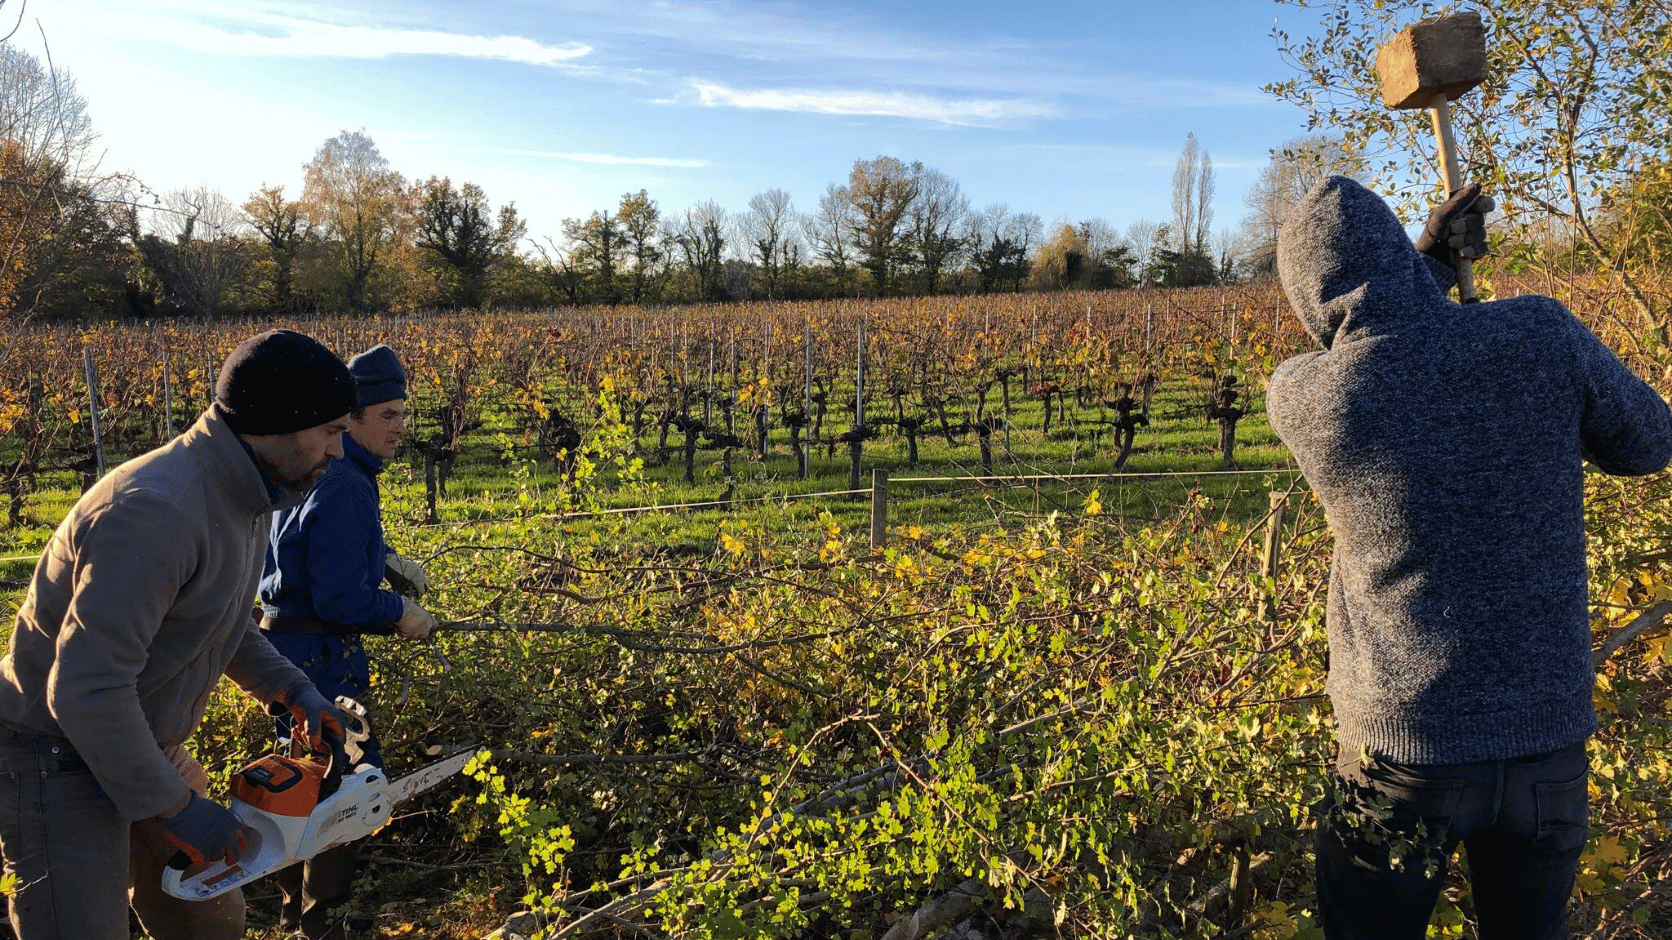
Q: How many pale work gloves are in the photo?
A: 2